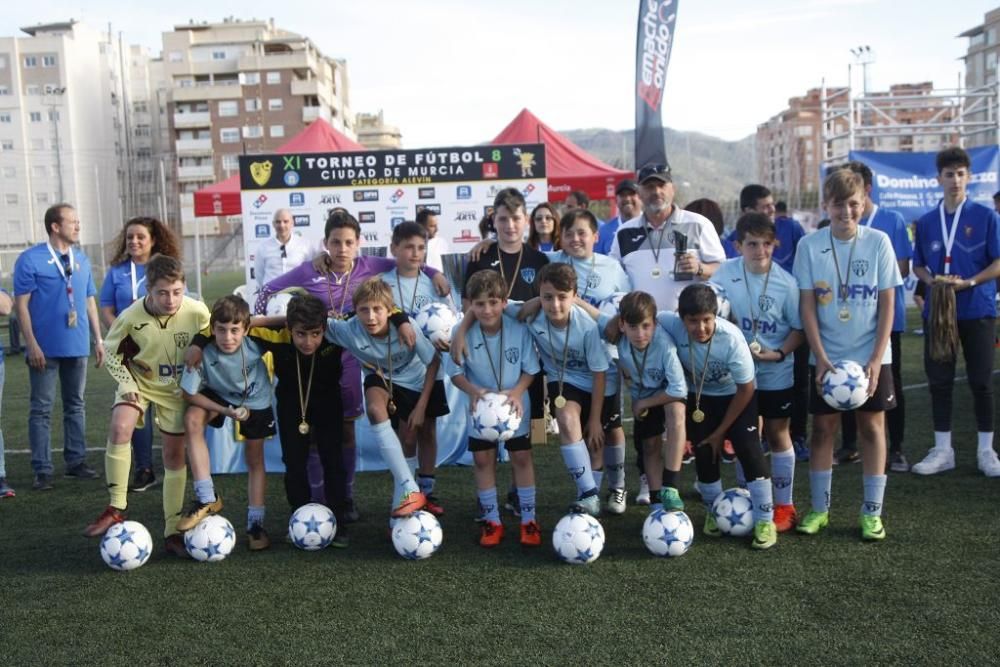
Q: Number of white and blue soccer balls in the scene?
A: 13